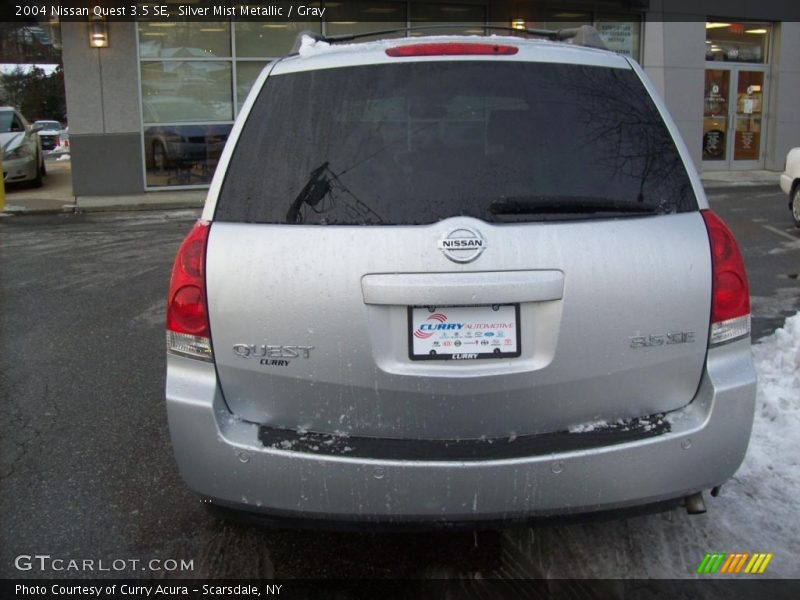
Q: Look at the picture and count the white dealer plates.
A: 1